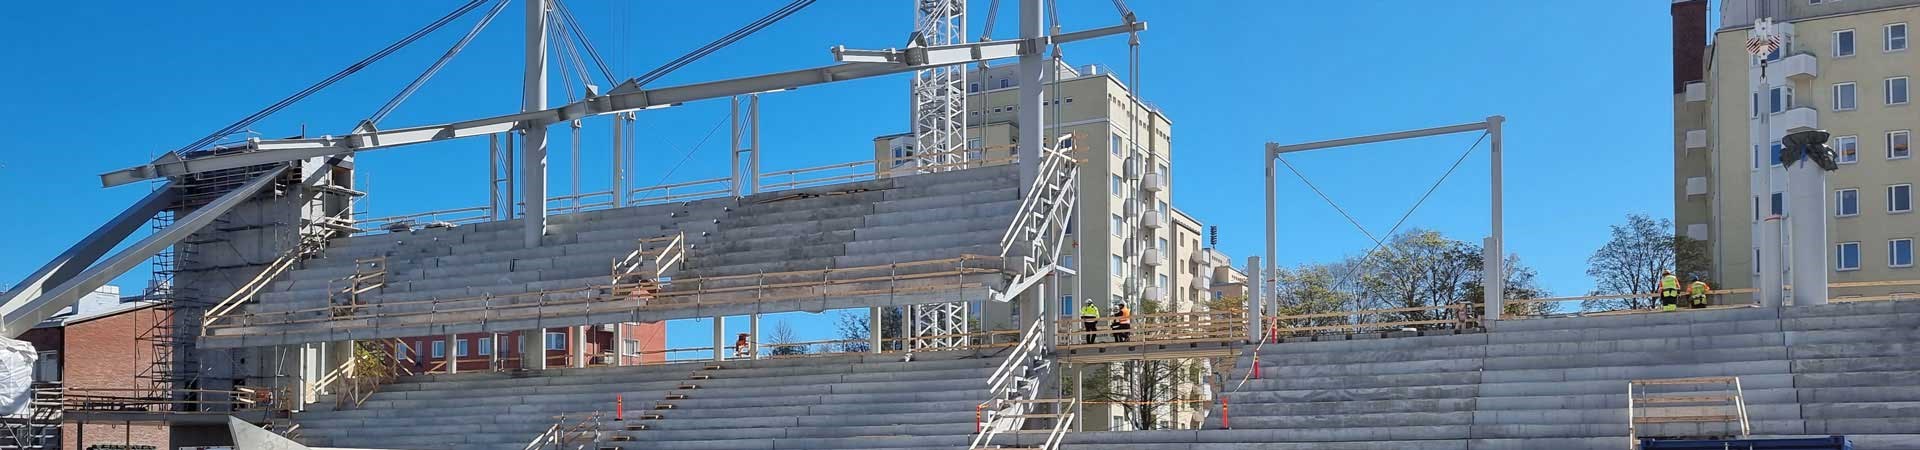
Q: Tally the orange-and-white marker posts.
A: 5